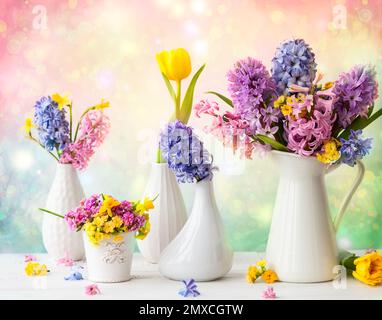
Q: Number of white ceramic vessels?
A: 5